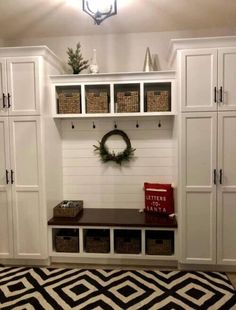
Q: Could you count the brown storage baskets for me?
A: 9